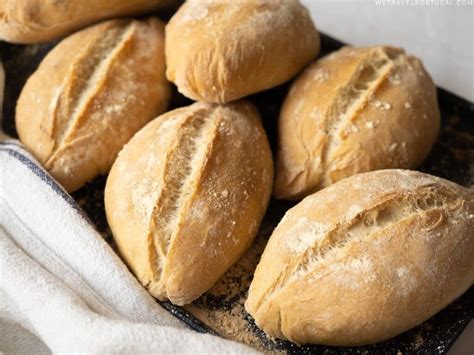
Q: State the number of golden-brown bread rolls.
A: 6